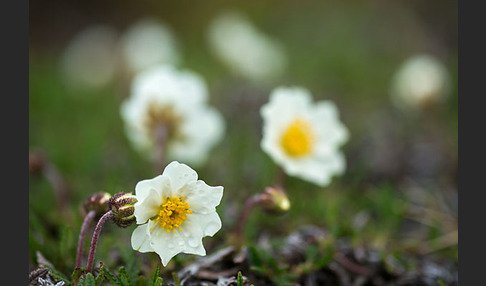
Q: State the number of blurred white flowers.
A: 6